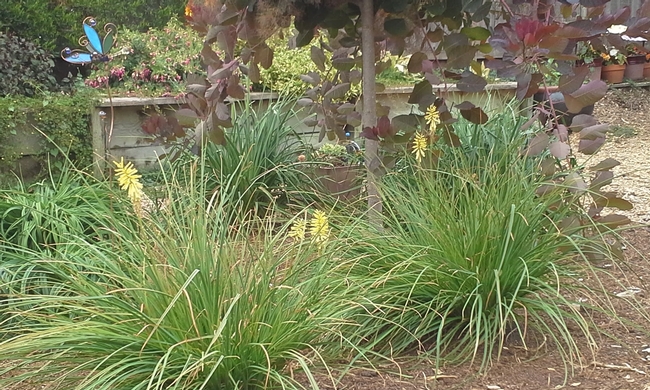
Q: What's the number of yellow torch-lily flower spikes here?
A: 5